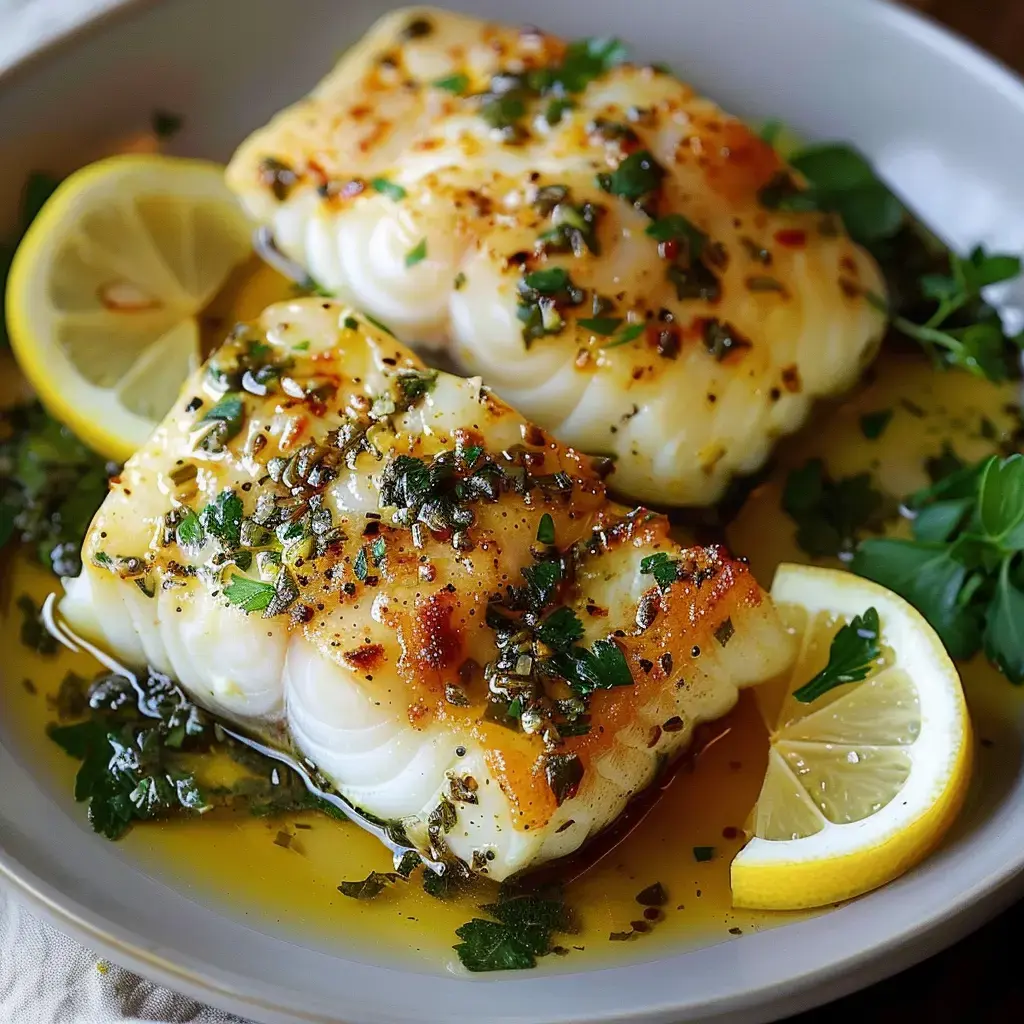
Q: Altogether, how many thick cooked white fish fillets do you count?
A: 2